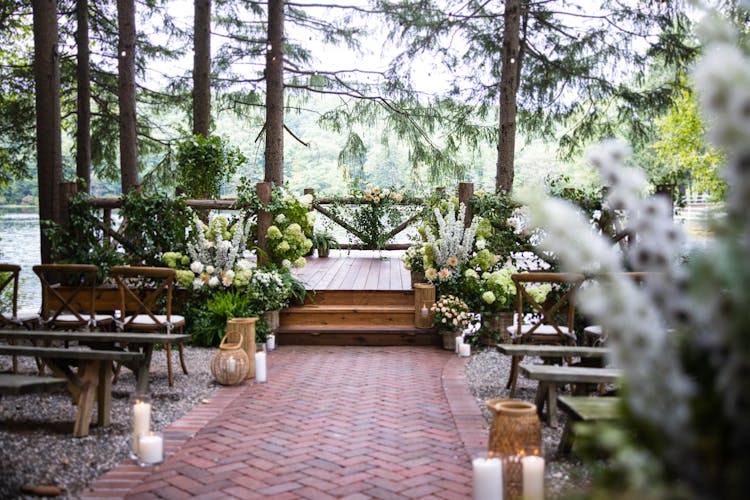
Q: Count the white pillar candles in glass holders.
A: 8